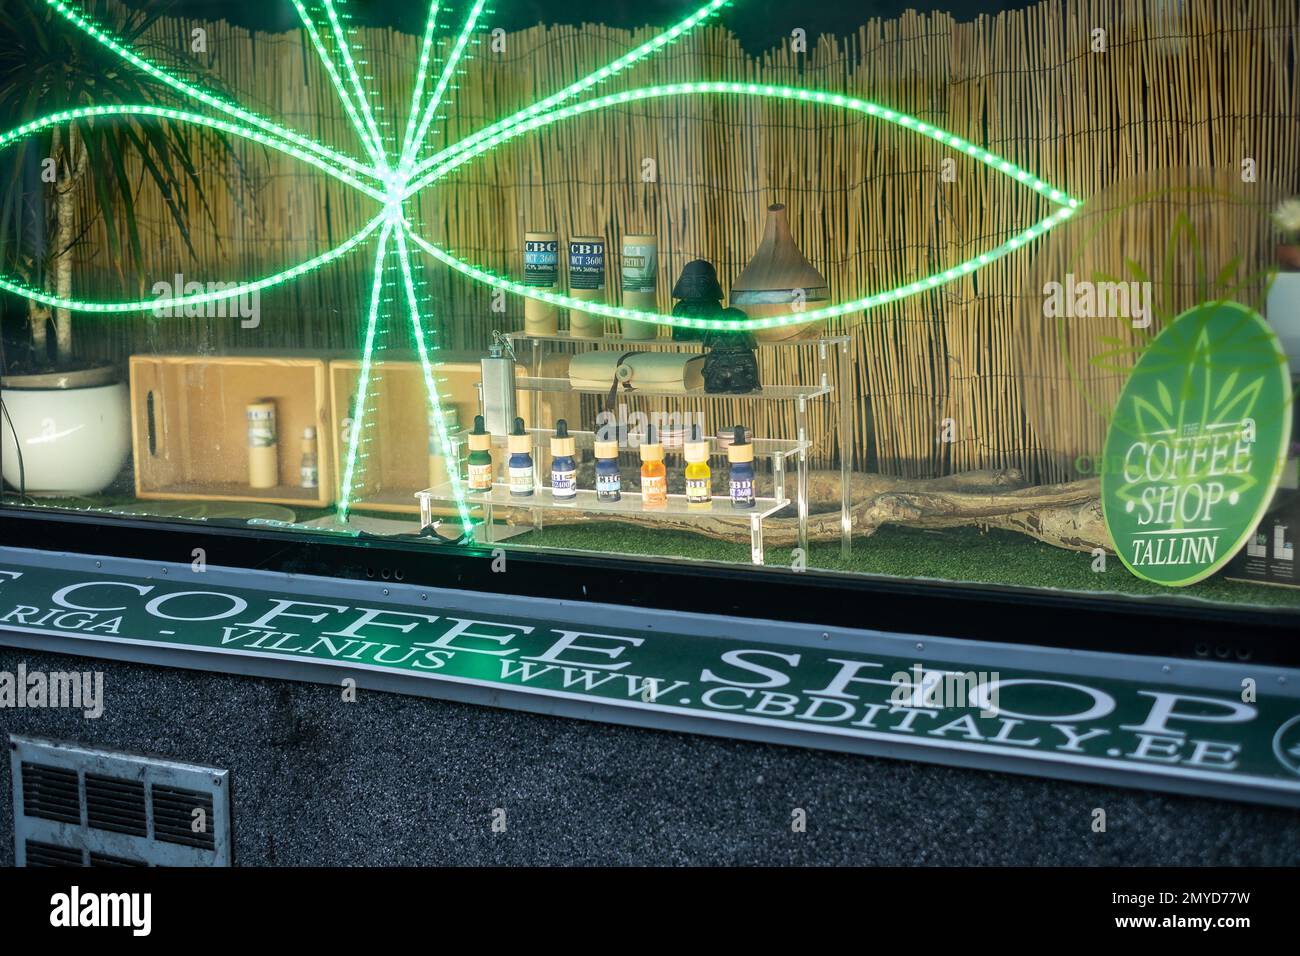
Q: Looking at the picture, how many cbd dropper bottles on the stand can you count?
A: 7